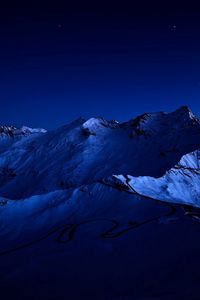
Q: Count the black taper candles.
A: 0